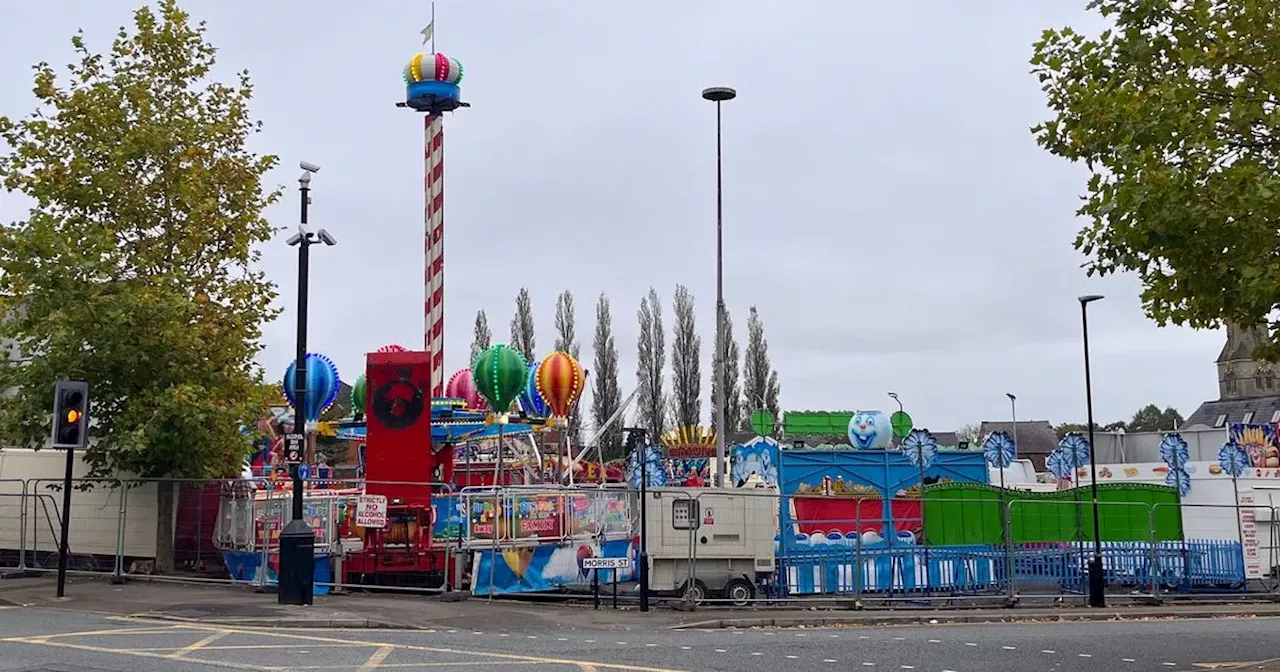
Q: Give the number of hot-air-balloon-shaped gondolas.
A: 7